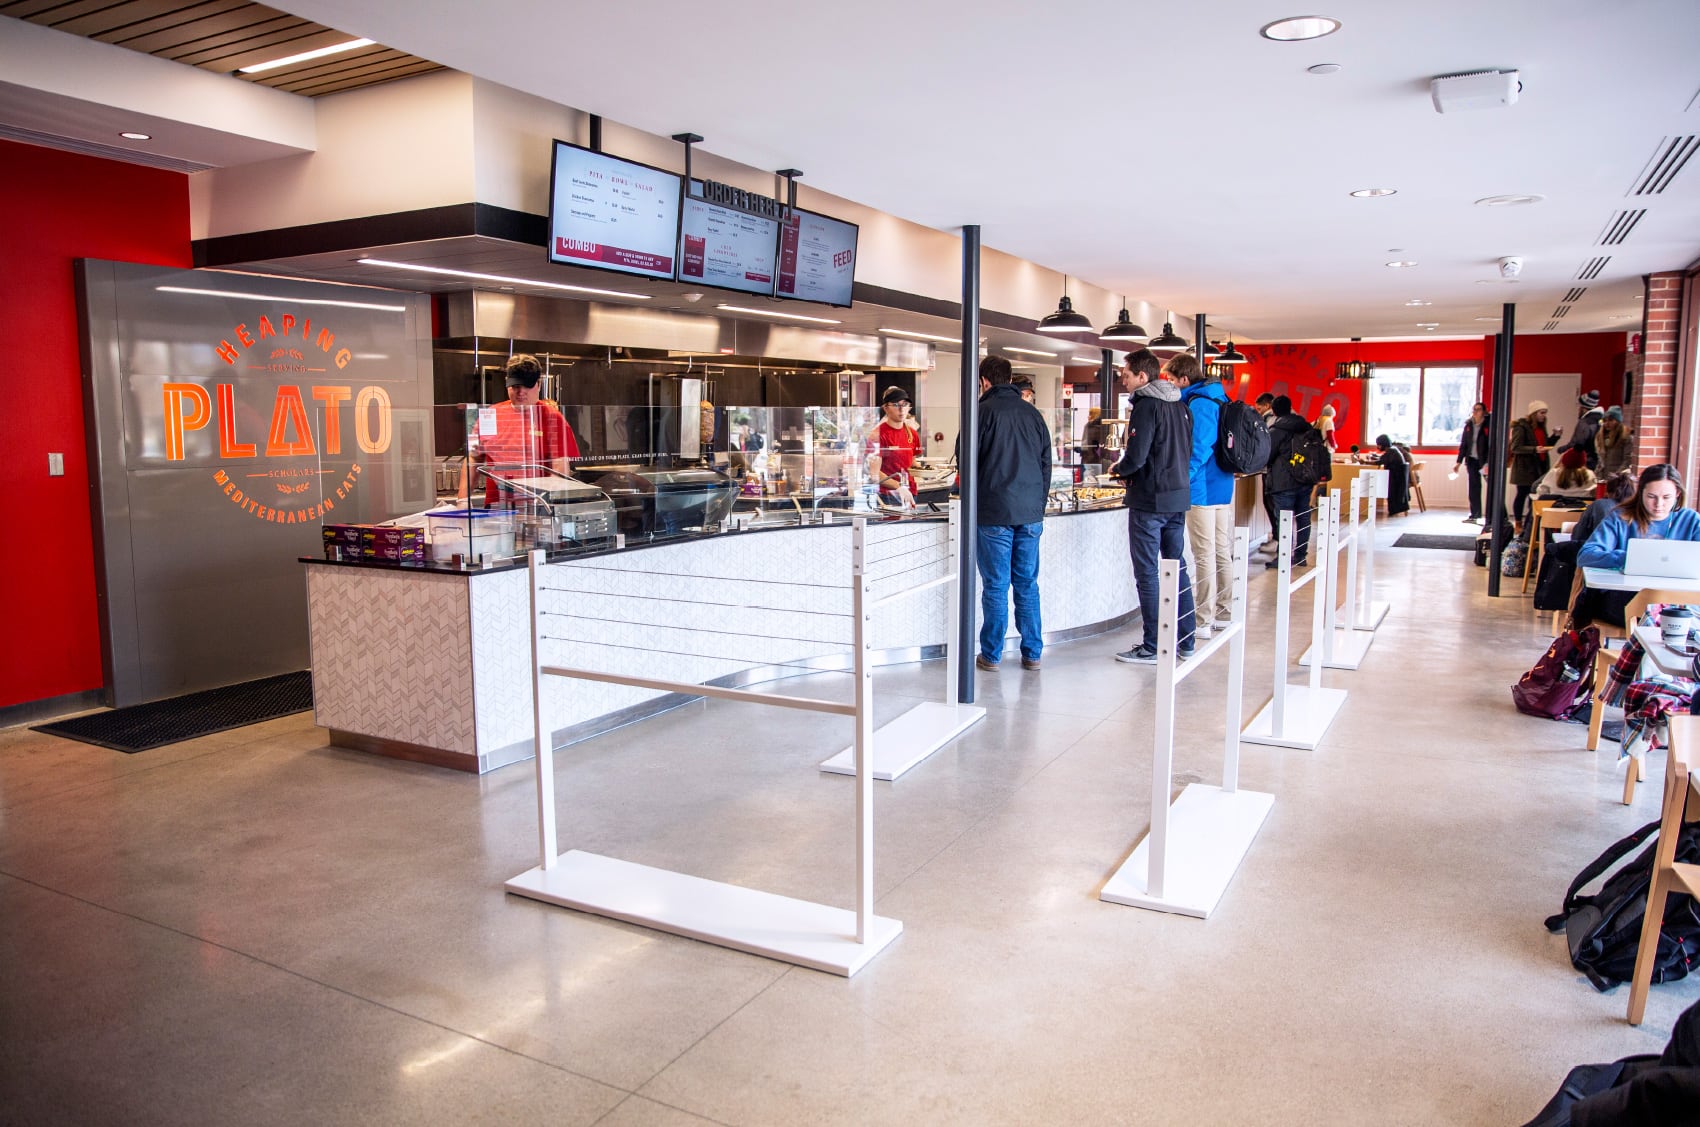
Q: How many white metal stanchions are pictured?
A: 6